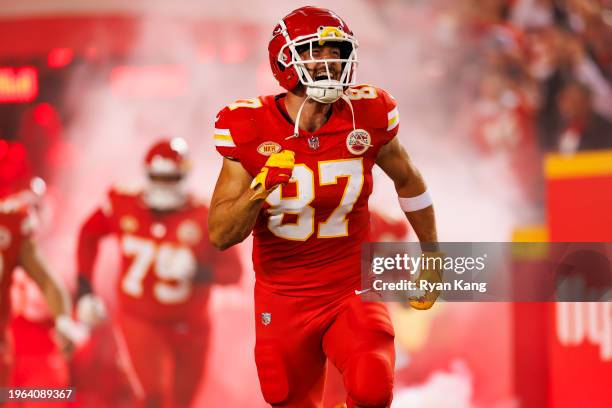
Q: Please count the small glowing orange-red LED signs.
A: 1